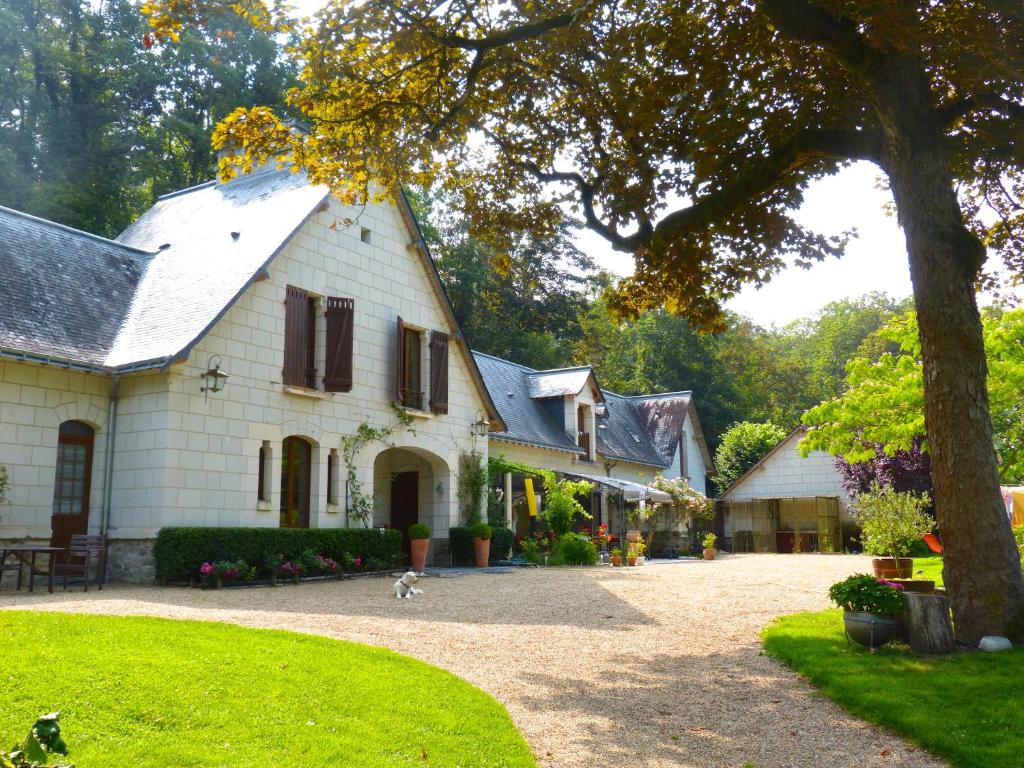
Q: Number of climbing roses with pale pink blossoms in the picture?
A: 1